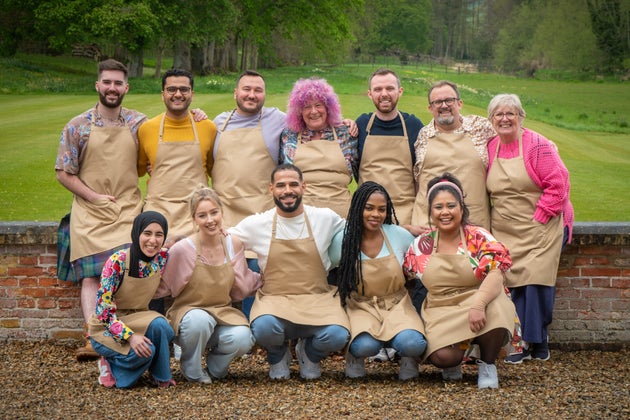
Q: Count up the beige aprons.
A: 12